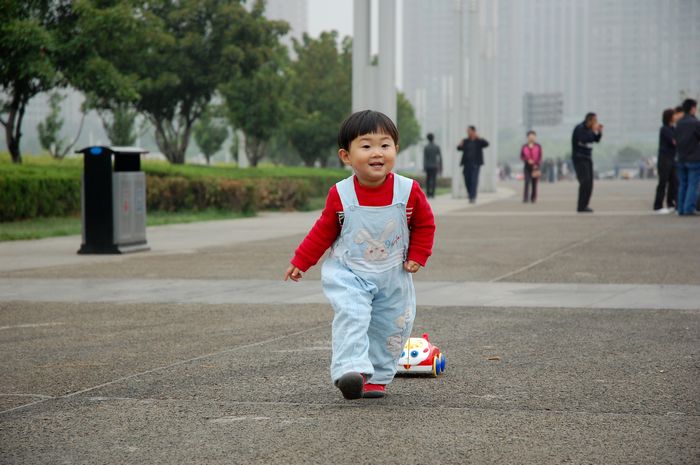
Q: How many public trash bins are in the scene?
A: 1